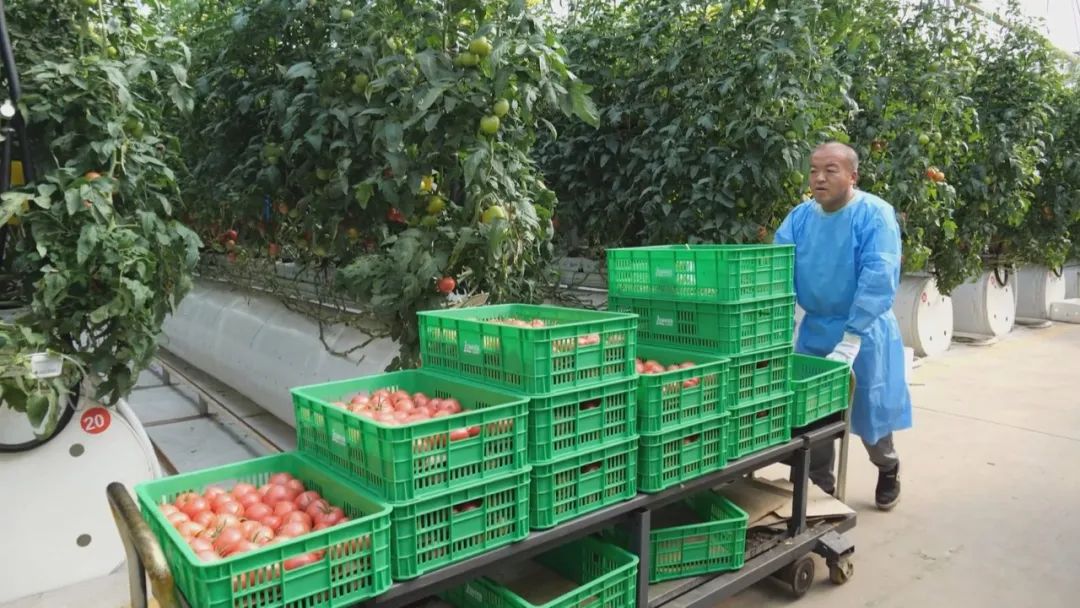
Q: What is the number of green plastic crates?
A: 15